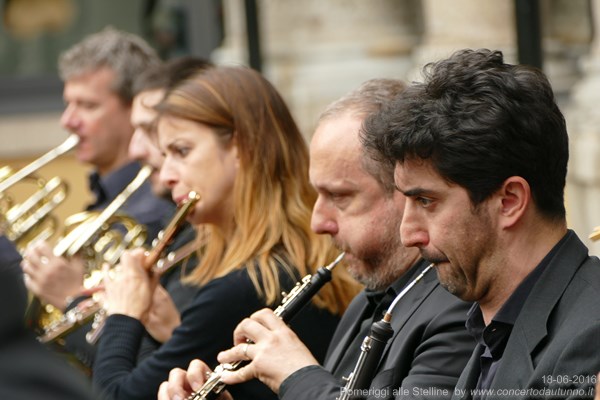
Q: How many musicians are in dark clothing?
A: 5